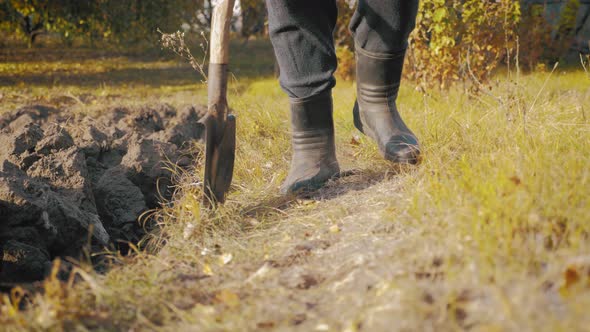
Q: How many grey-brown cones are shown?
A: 0